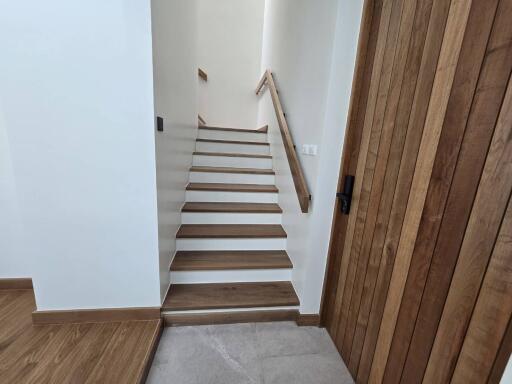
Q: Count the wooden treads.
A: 9